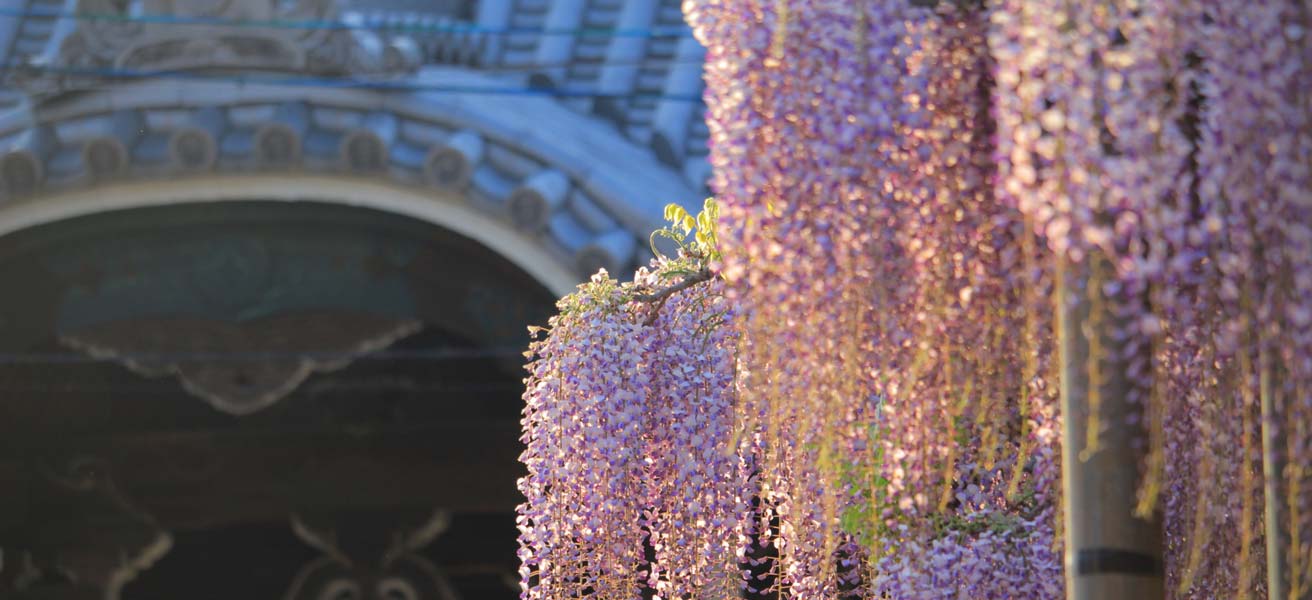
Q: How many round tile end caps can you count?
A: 8